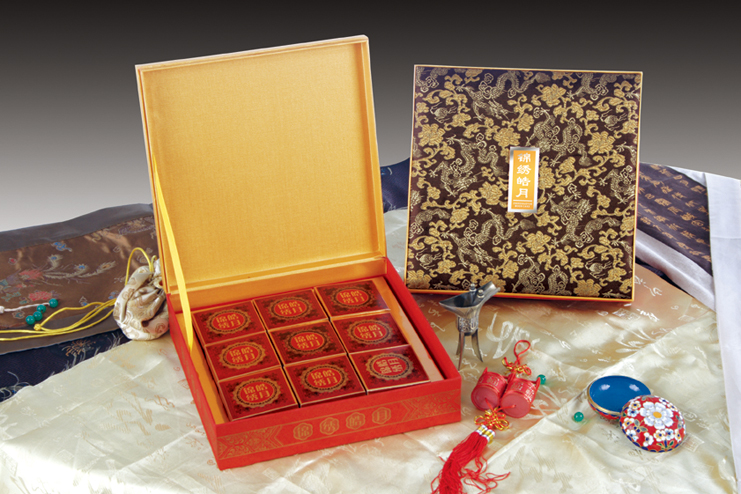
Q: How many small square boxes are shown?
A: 9